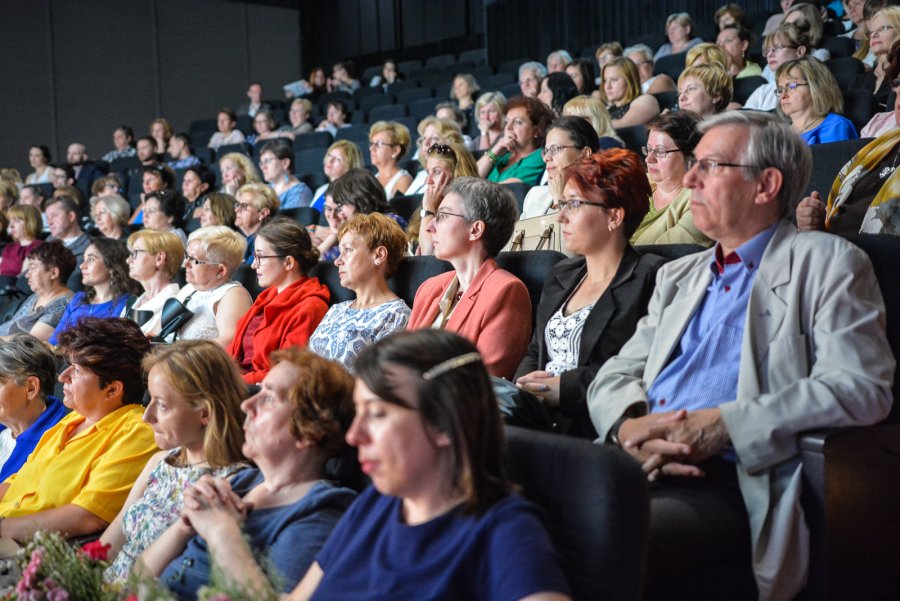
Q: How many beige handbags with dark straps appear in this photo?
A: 1